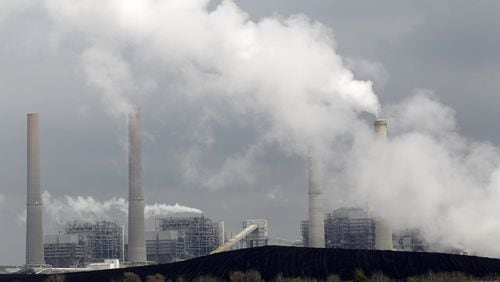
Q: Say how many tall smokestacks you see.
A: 4